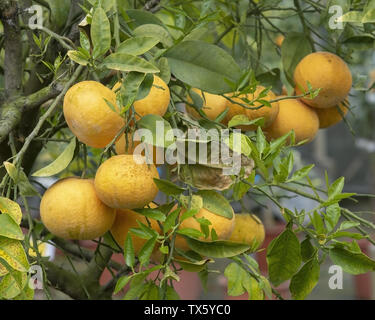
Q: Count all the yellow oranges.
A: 13